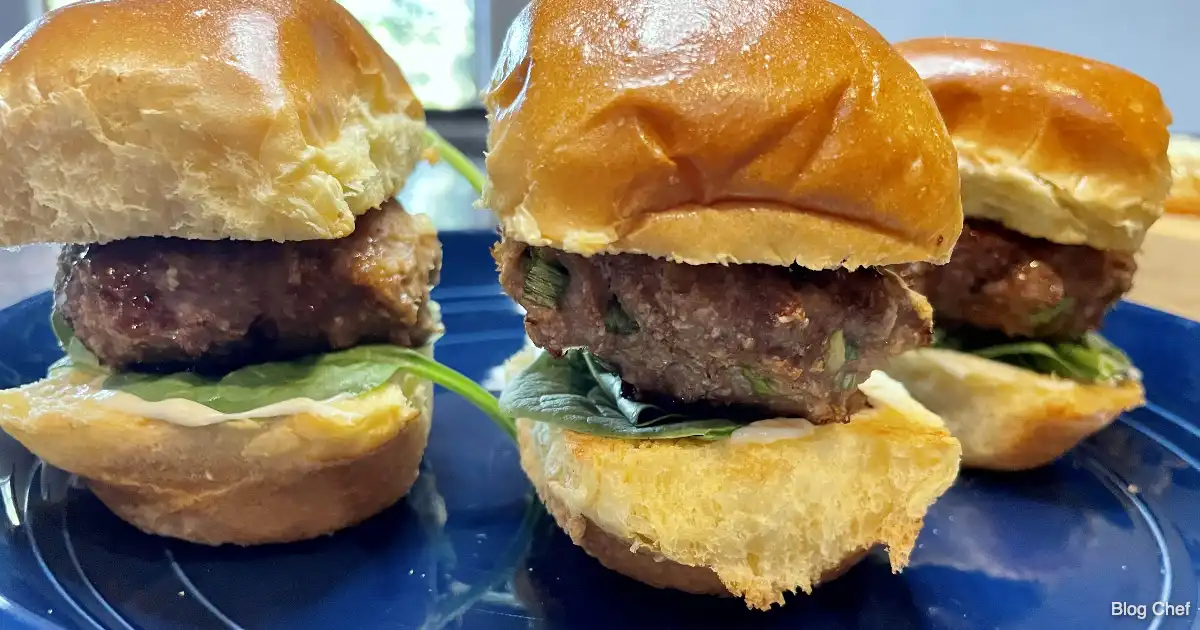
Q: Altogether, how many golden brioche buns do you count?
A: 3